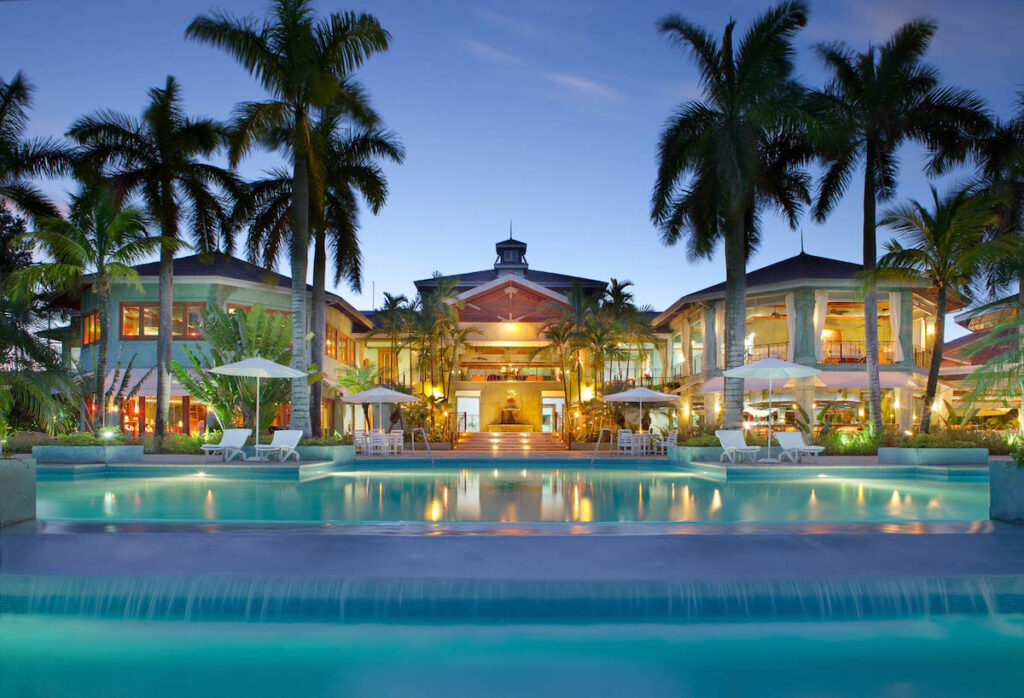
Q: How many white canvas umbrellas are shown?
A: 4